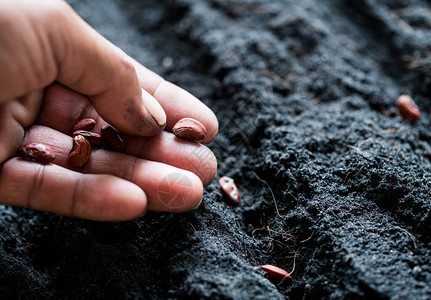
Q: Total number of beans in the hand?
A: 6